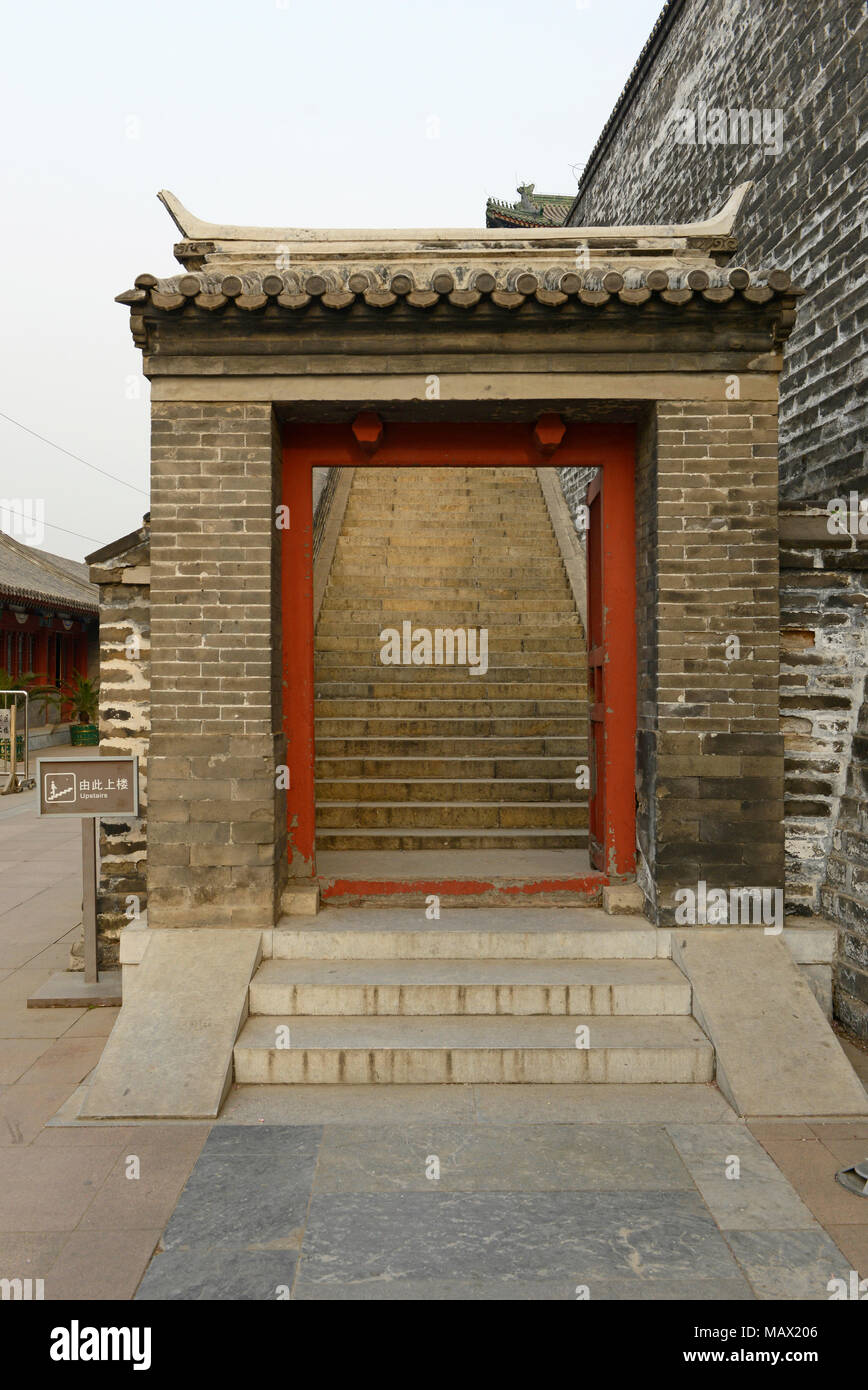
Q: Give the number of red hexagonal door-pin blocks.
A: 2